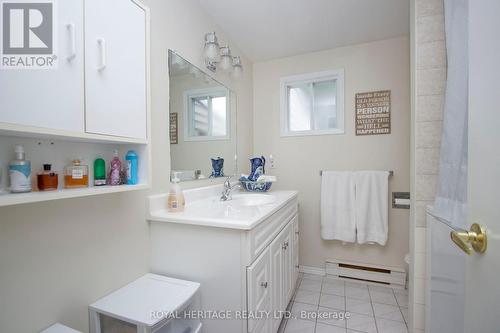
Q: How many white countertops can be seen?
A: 1